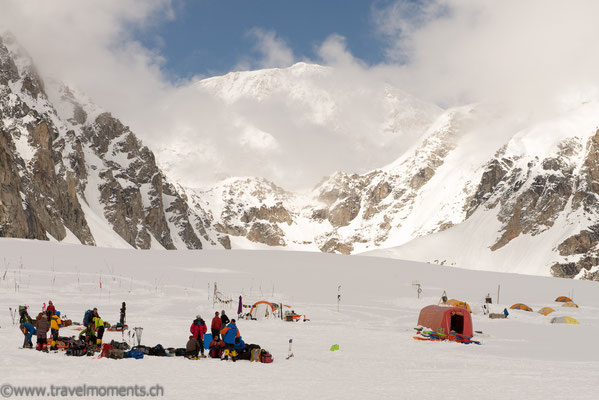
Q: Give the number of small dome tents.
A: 5